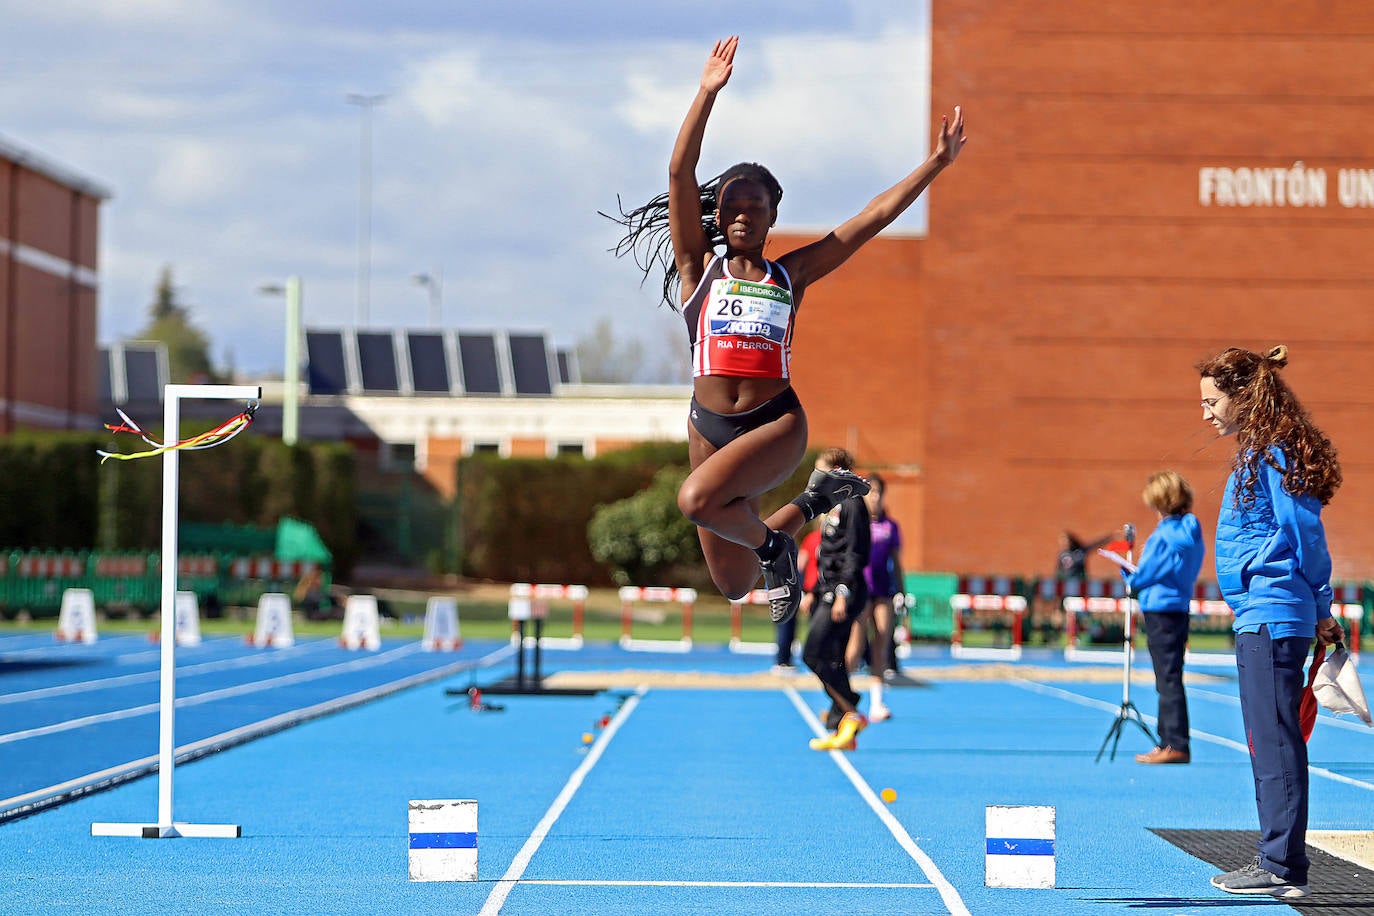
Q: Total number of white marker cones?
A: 5